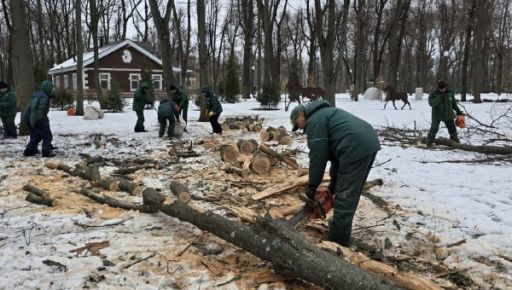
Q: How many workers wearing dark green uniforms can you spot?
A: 8